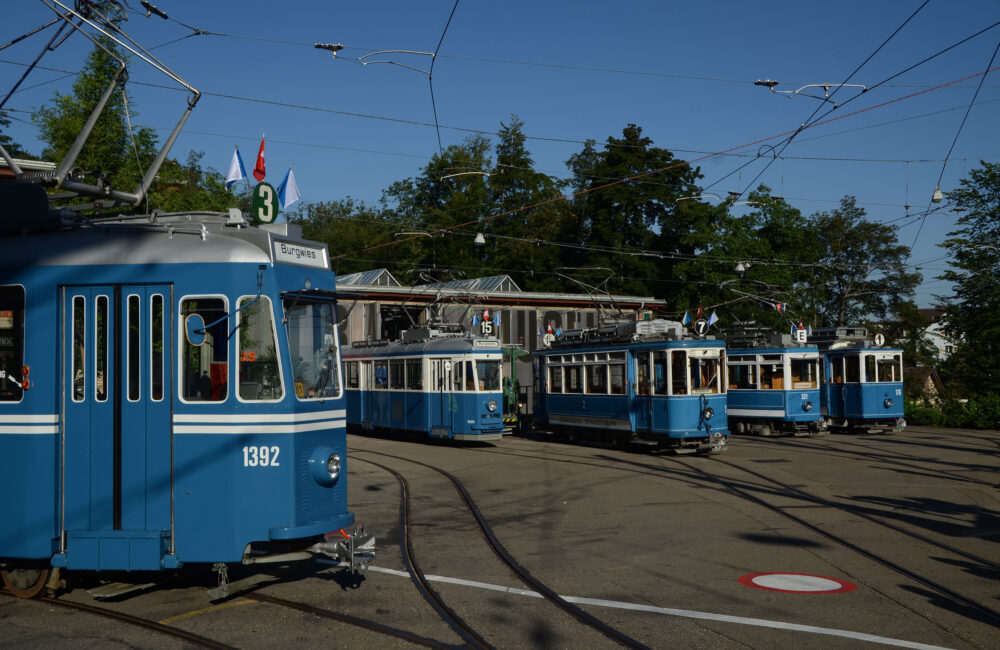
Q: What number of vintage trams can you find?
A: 5